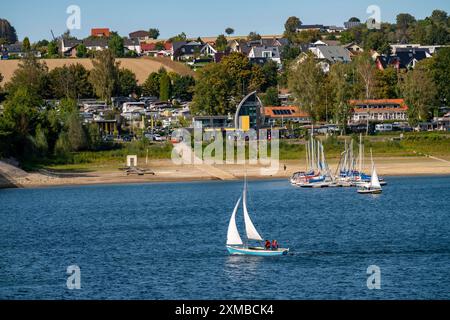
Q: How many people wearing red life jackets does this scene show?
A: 2